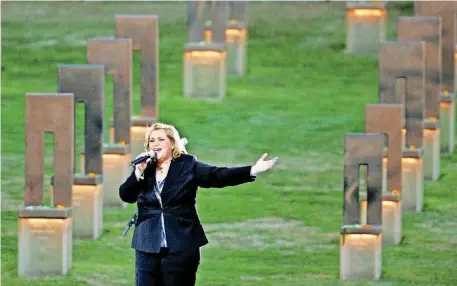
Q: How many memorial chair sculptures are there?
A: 12